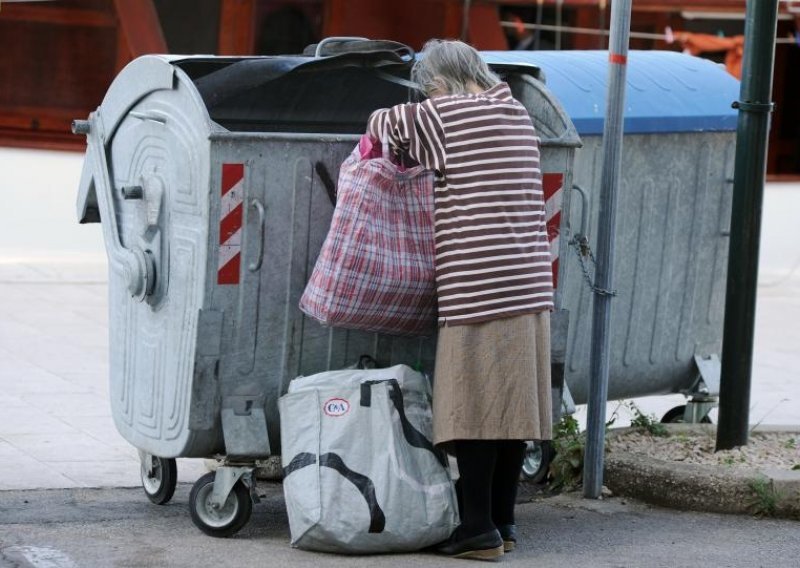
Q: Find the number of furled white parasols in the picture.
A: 0